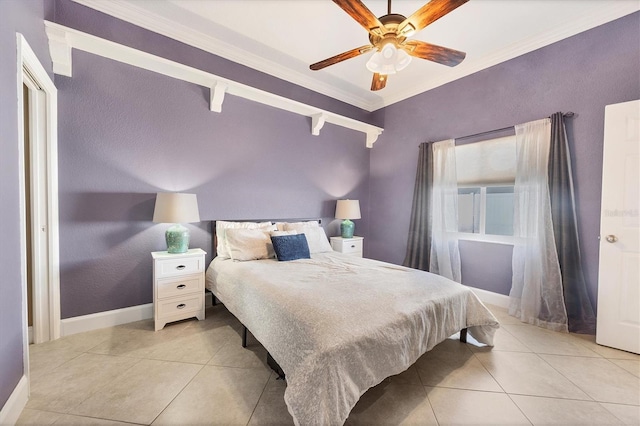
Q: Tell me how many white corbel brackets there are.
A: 4